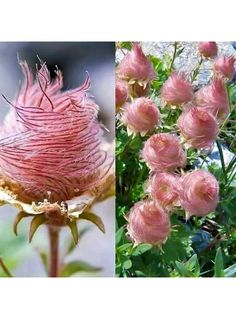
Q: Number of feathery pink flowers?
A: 13